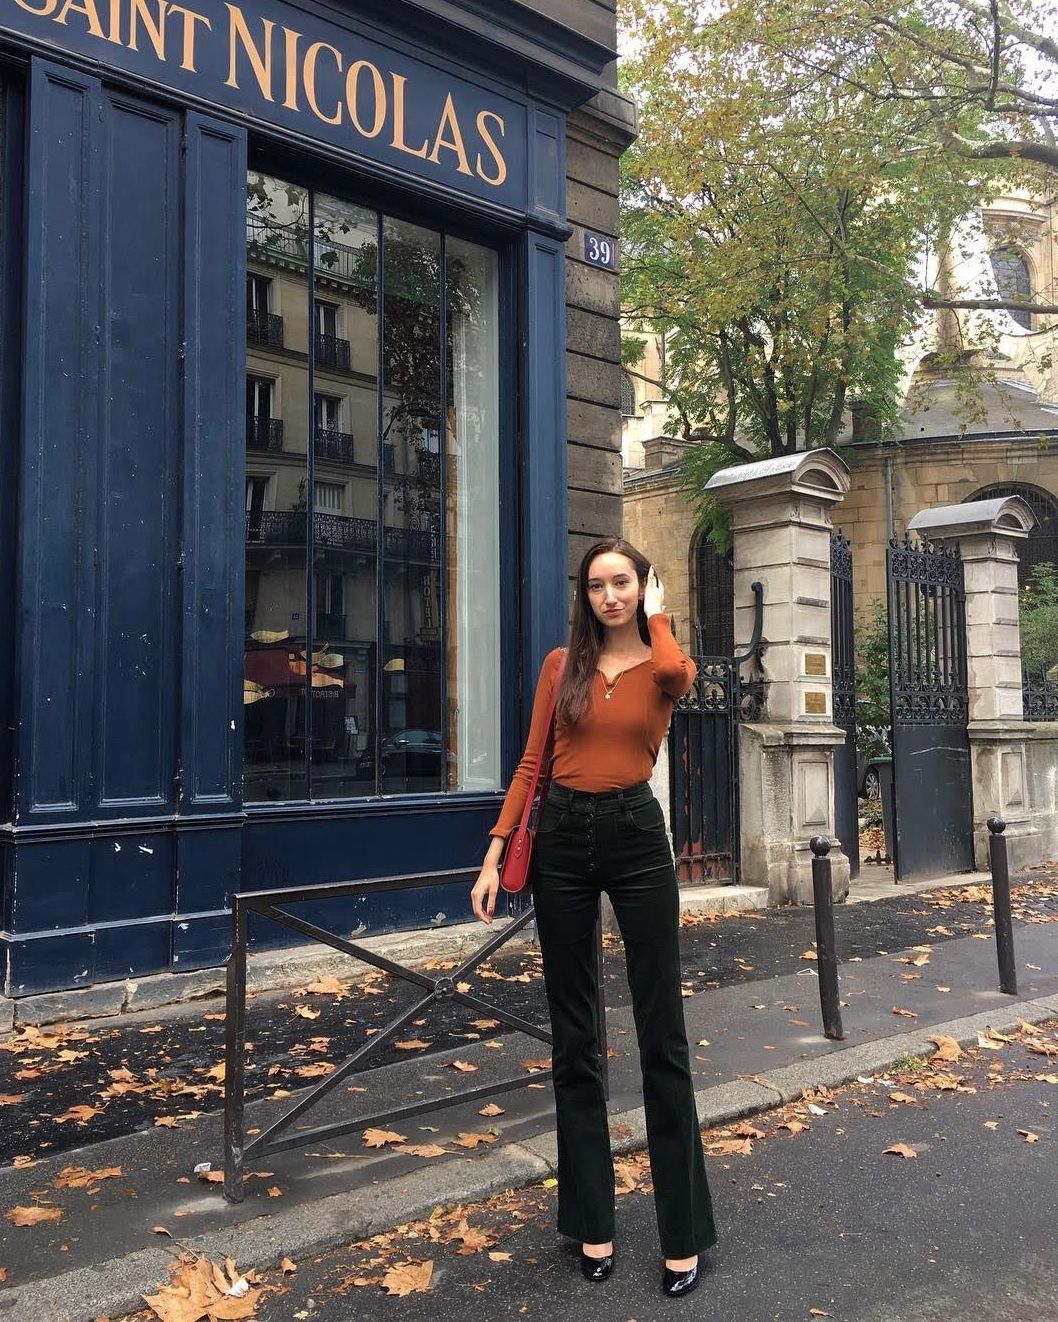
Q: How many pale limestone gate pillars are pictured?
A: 2